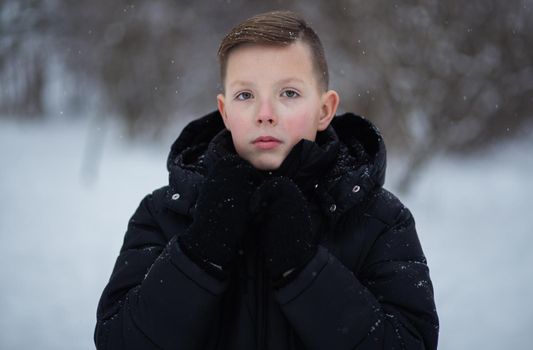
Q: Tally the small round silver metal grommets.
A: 3